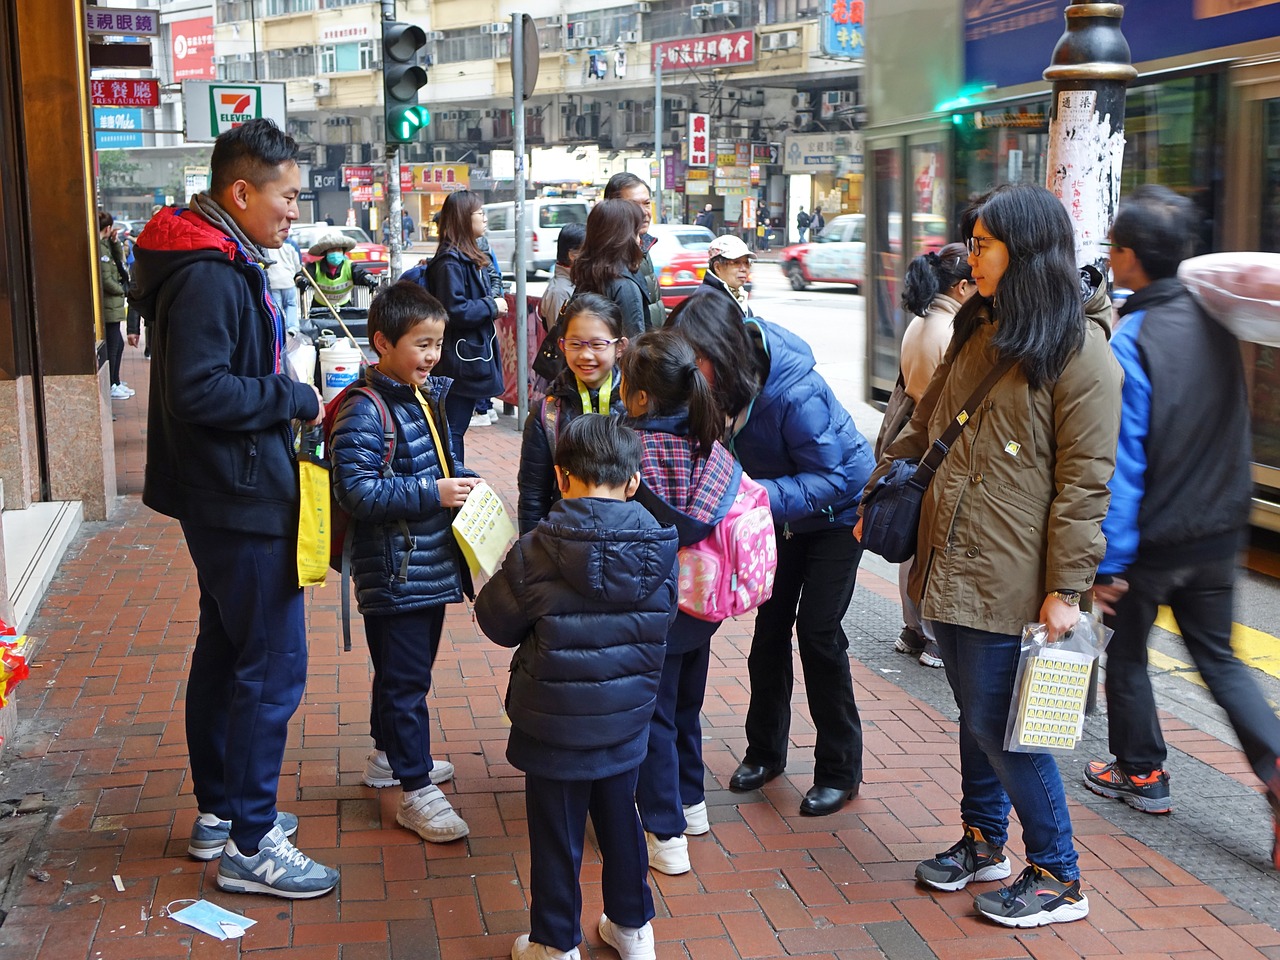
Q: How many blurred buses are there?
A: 1